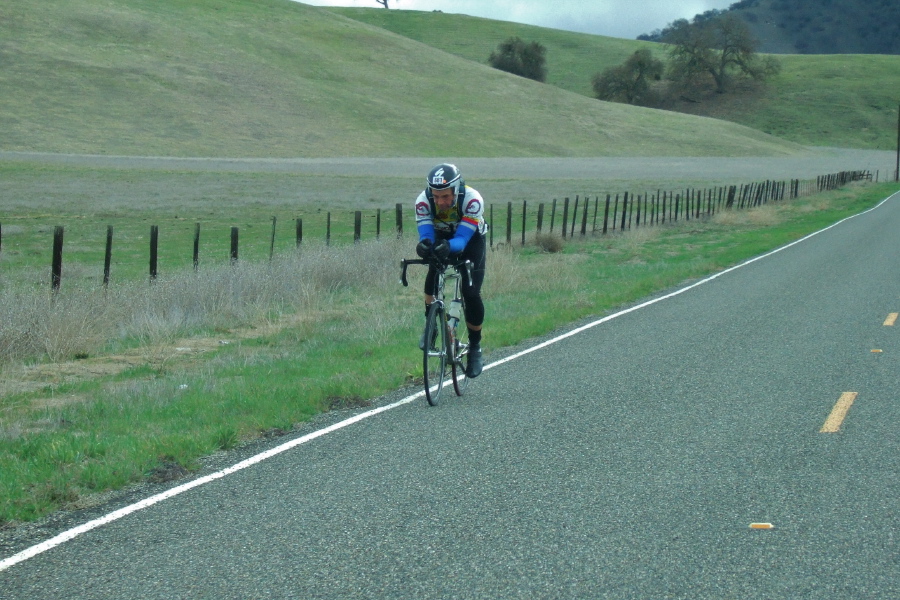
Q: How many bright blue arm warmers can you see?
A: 2